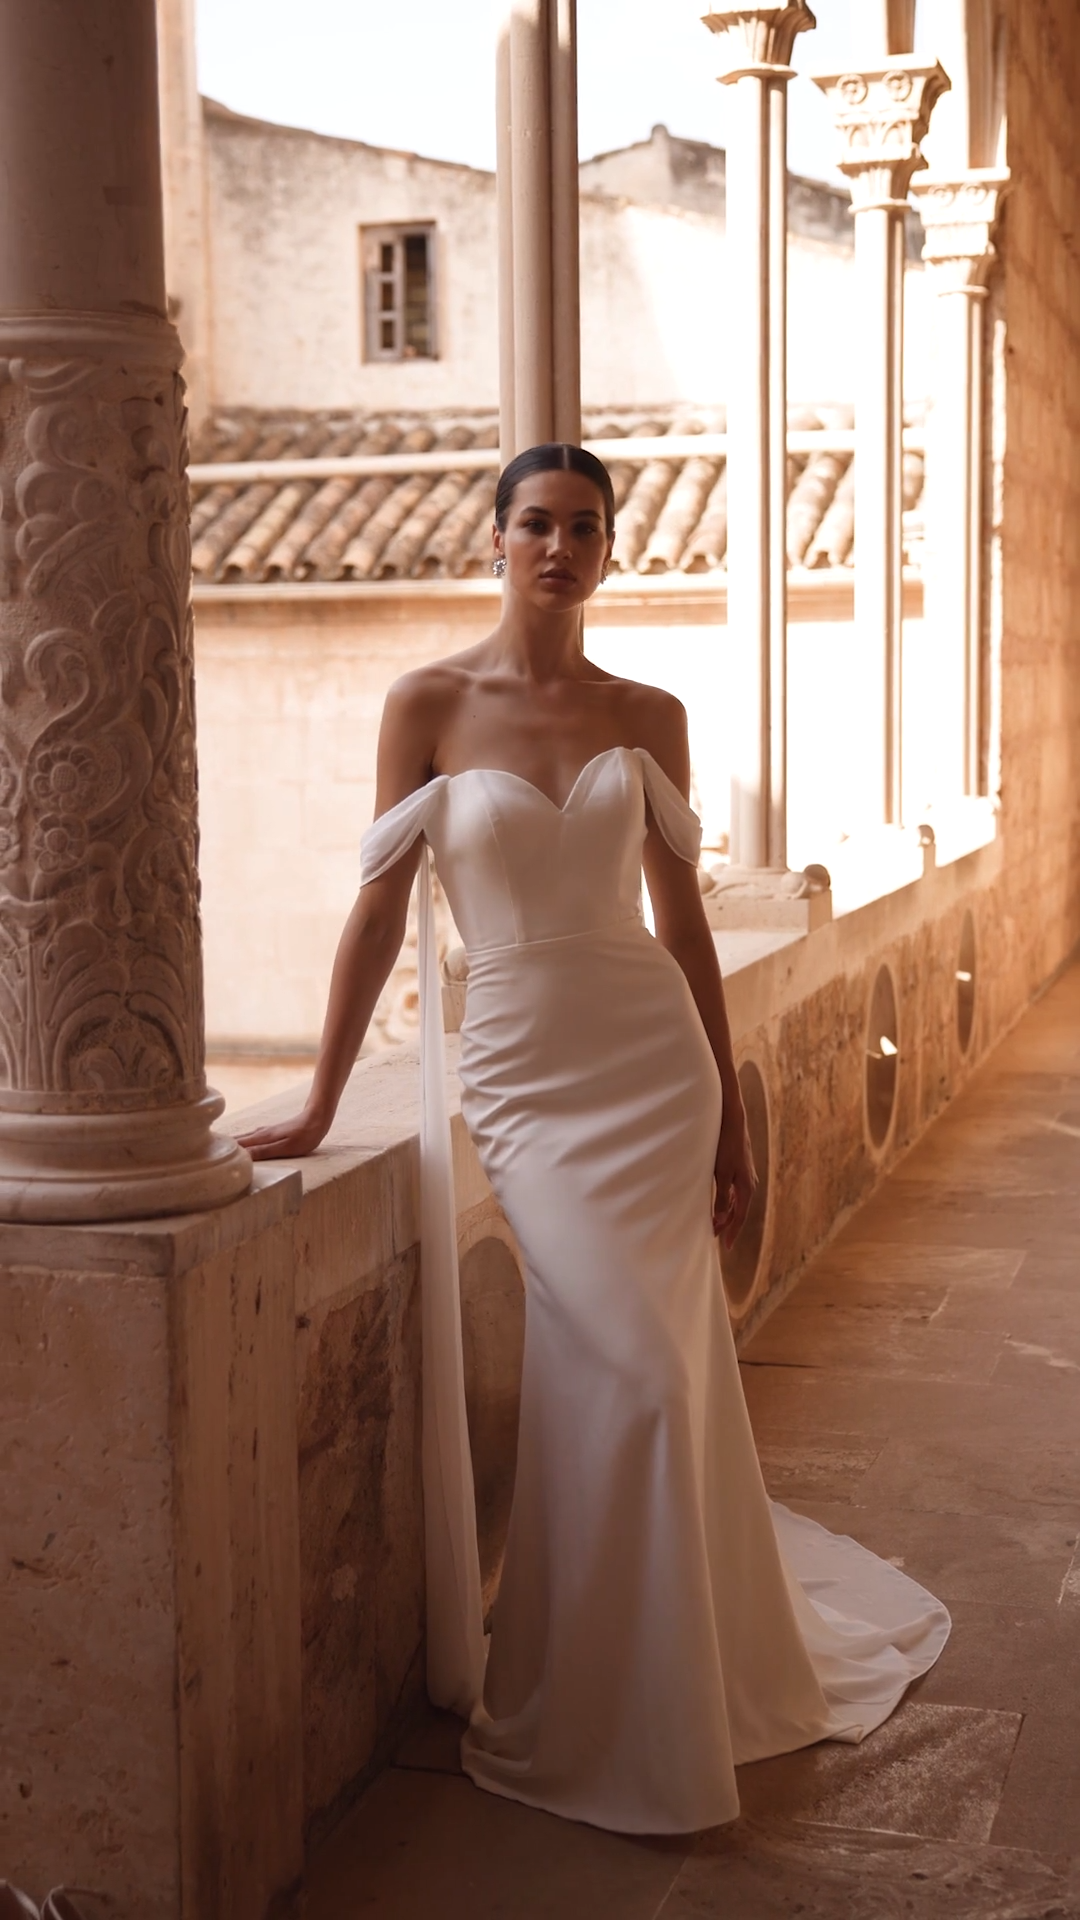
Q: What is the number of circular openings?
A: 4